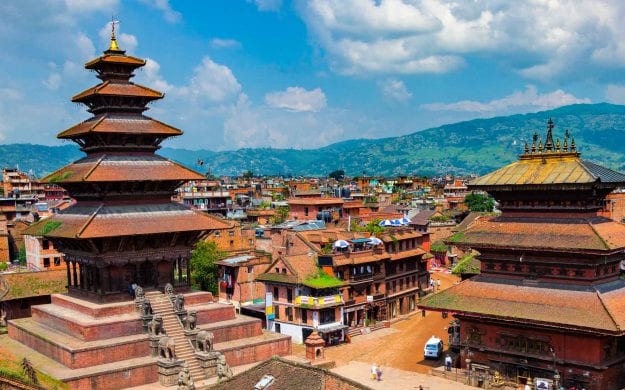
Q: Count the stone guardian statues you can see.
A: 10